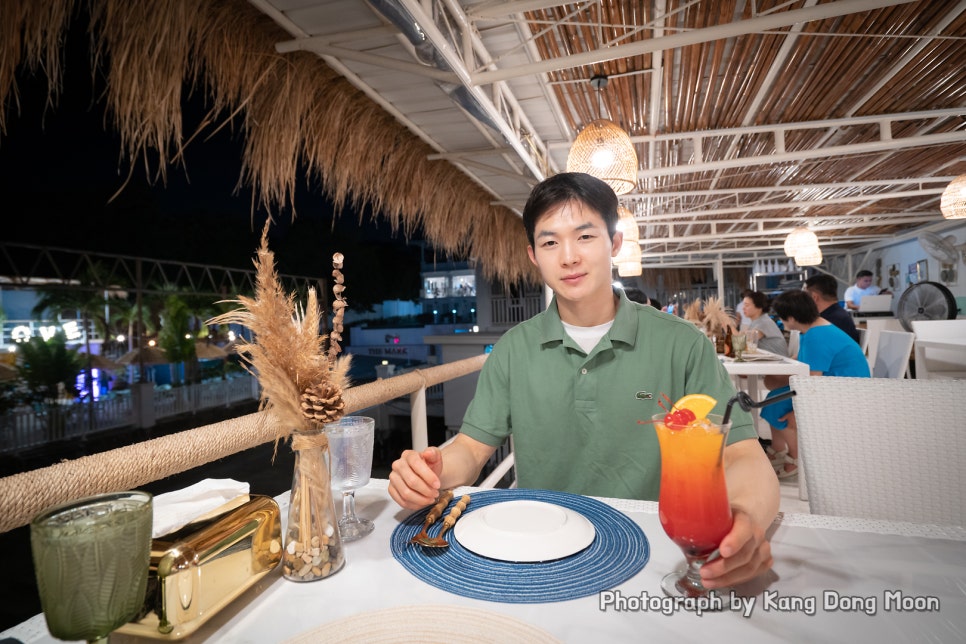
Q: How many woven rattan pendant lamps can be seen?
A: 7